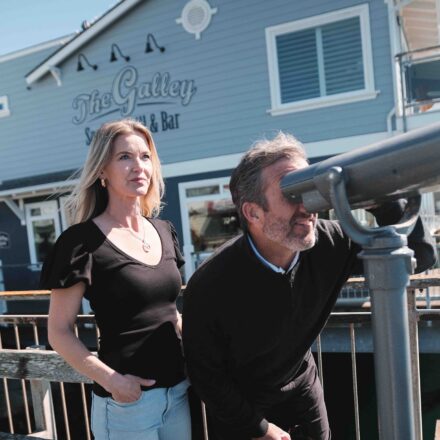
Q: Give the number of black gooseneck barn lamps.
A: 3